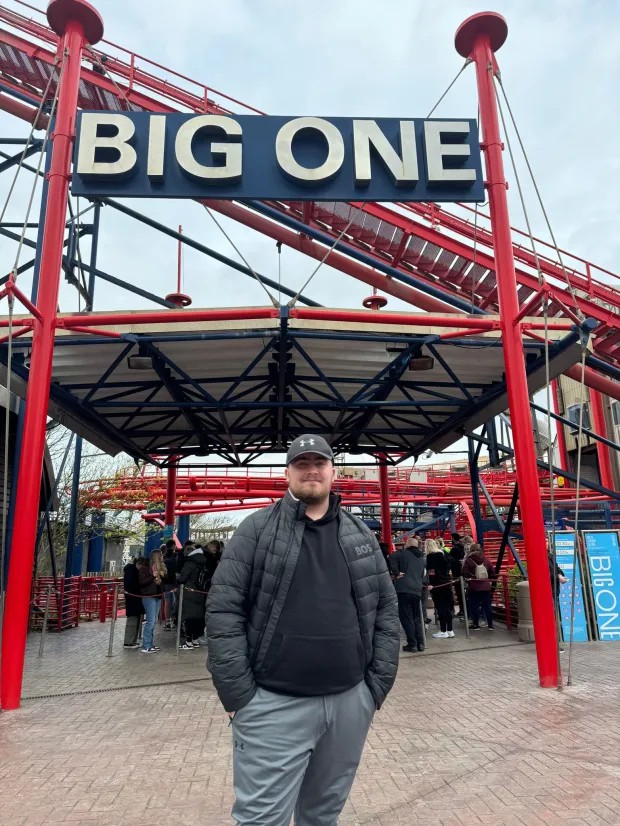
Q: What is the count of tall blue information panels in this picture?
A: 2